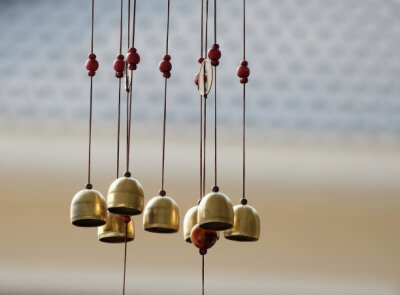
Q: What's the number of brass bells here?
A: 7